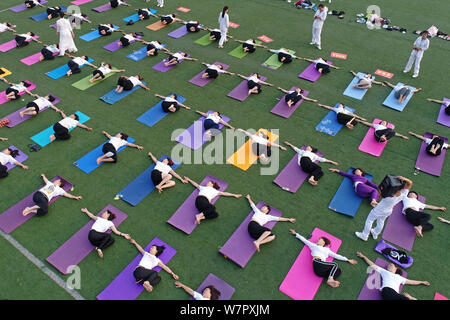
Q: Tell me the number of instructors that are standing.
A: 5